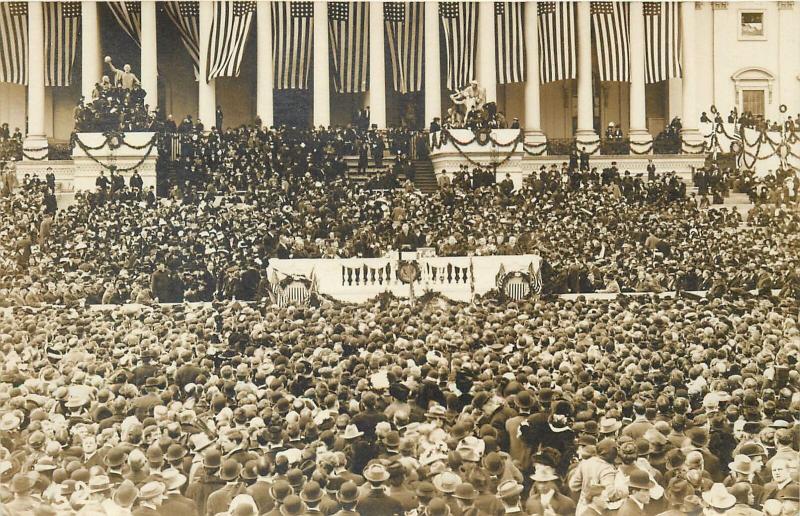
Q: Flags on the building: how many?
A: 13